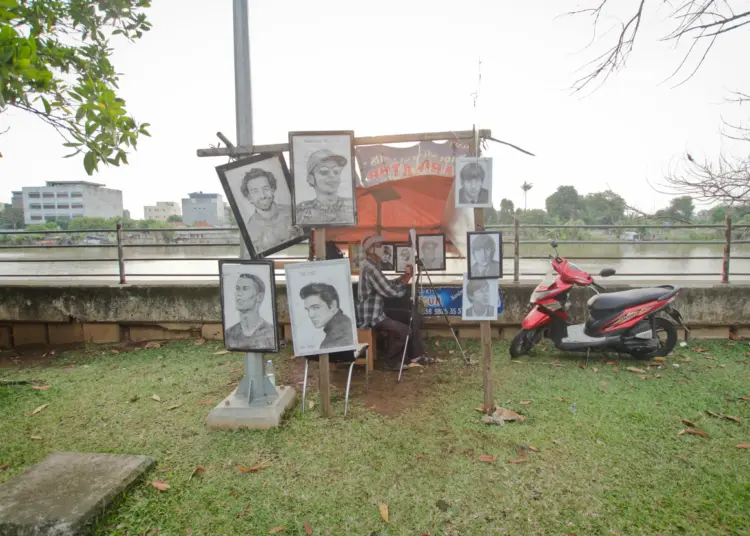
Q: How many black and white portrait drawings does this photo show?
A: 10